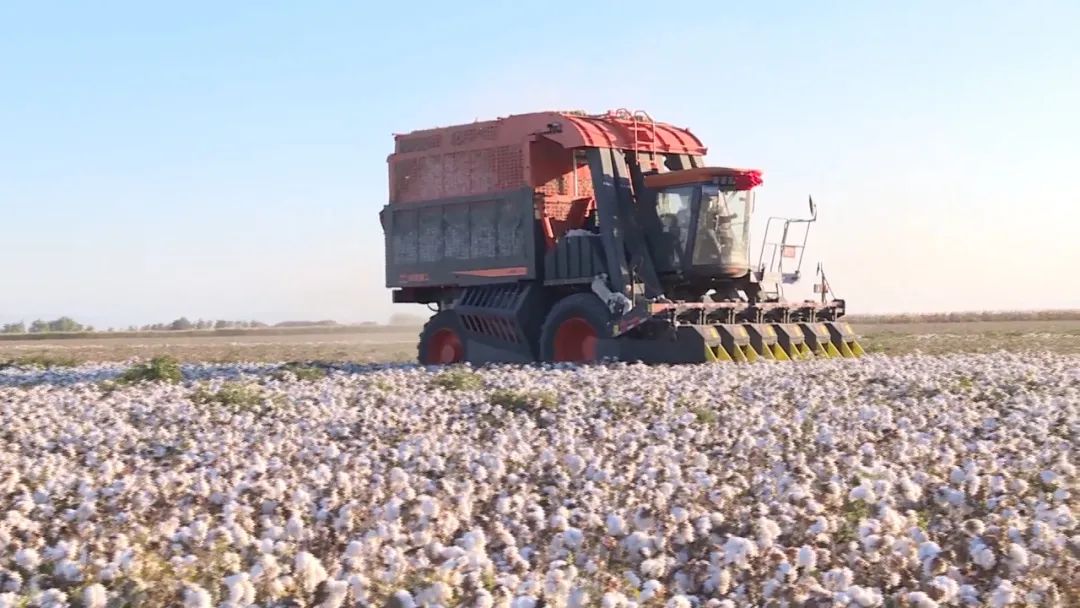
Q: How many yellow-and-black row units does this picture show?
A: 6